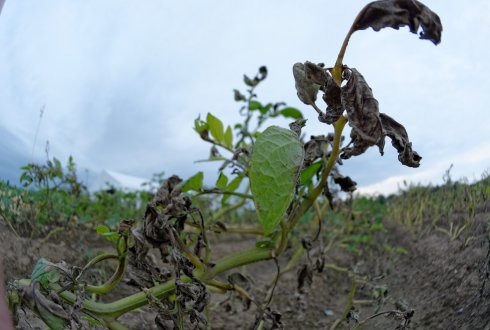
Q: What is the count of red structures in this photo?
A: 0